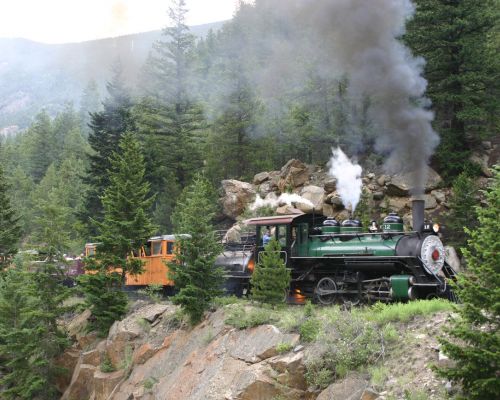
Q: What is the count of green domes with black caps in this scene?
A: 3